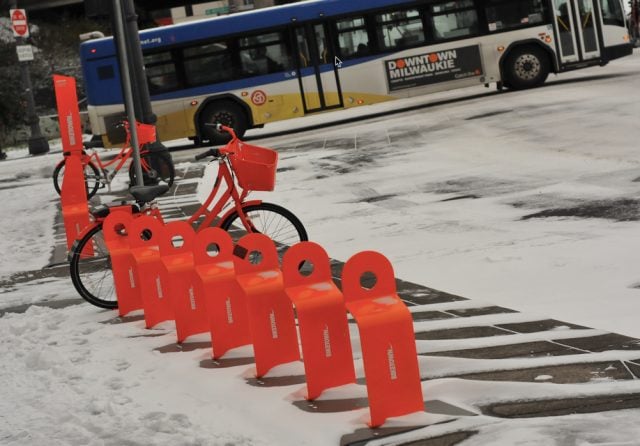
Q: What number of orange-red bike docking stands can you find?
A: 7